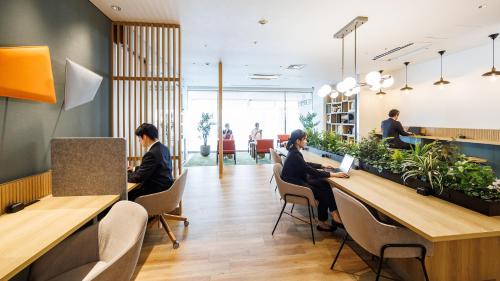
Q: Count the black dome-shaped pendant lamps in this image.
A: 4